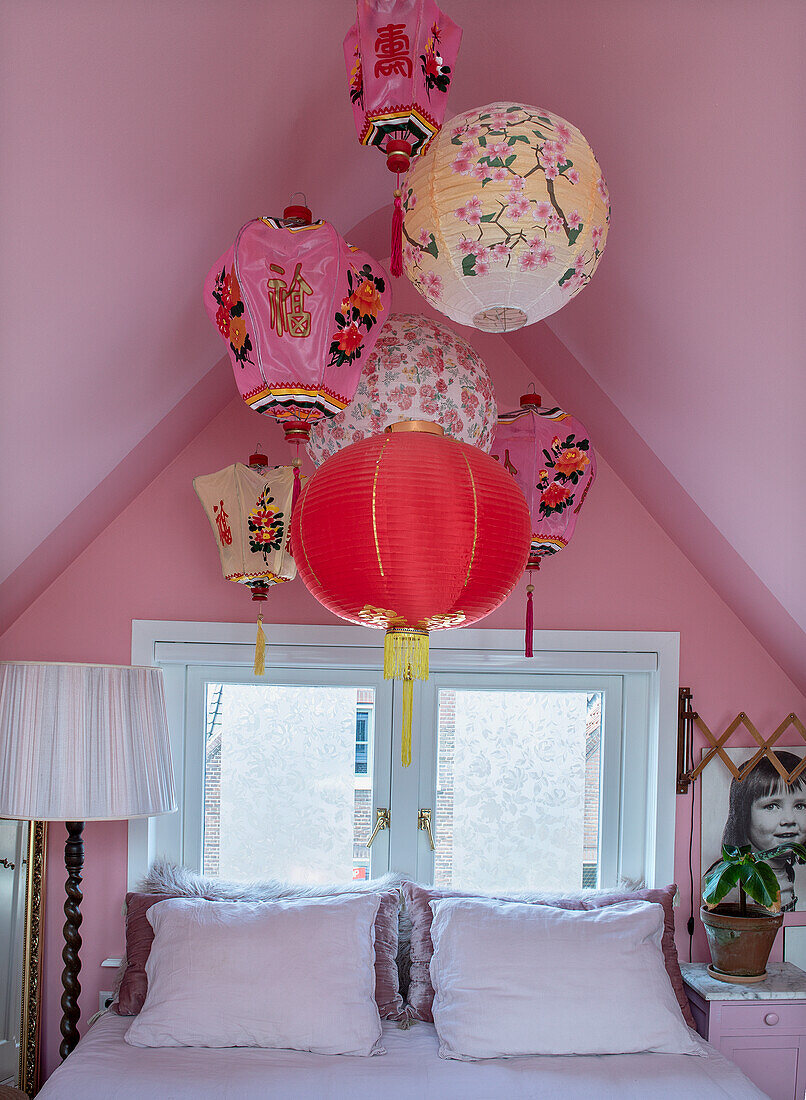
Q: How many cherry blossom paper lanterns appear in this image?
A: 1